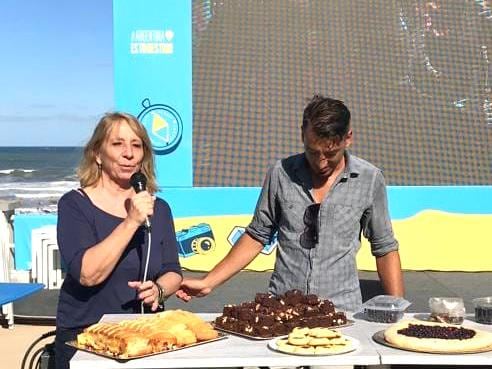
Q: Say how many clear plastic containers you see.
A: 3